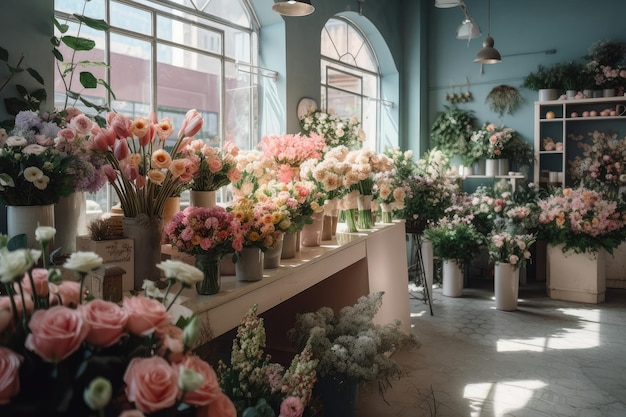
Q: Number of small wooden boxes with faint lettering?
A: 1